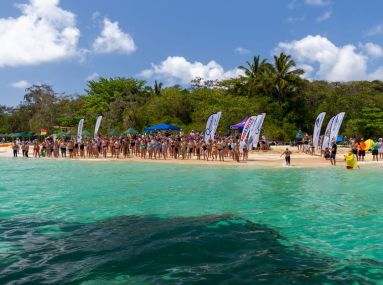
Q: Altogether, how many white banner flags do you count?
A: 10